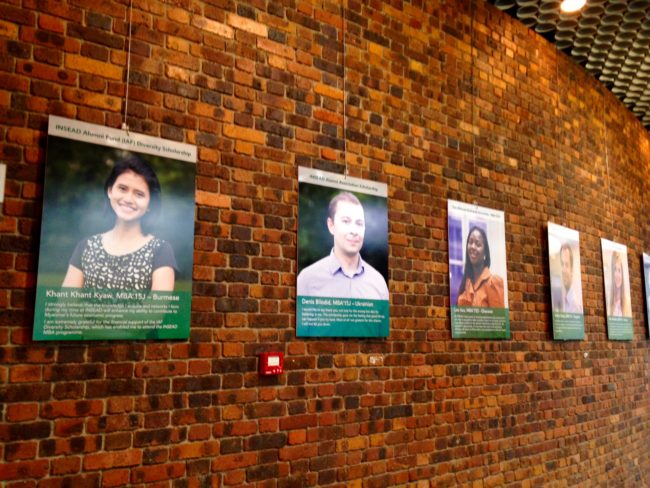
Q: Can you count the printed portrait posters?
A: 6